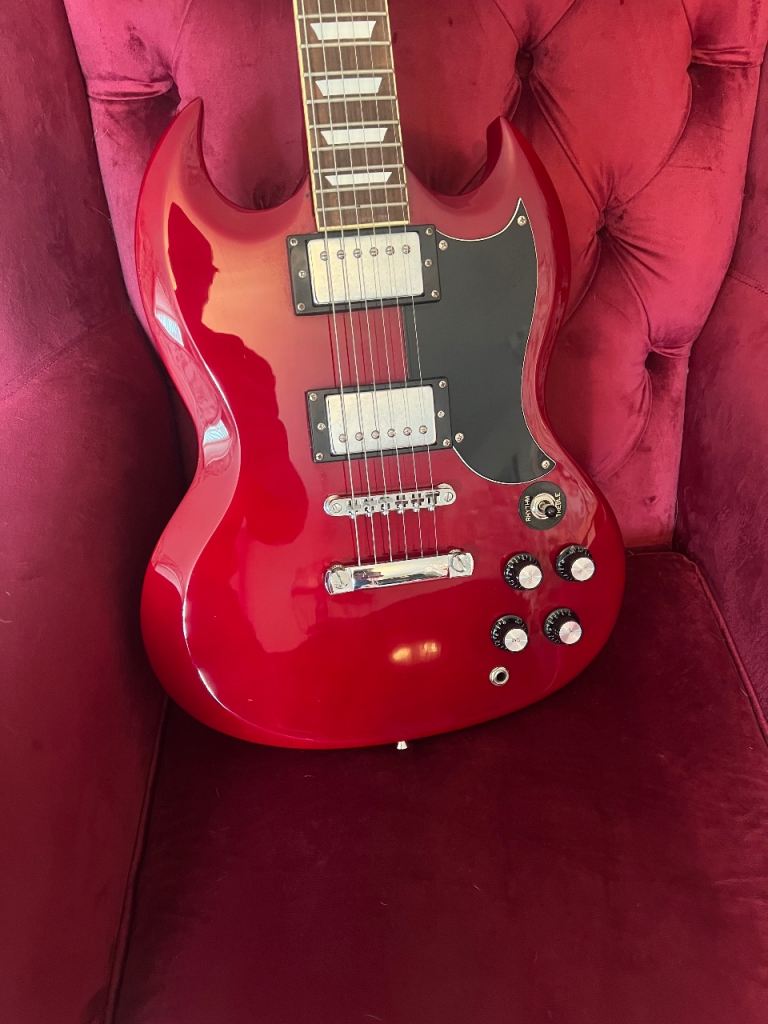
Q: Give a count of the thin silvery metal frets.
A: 9